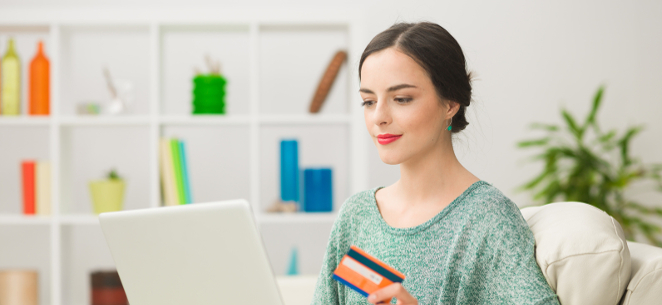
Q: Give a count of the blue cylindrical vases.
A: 2